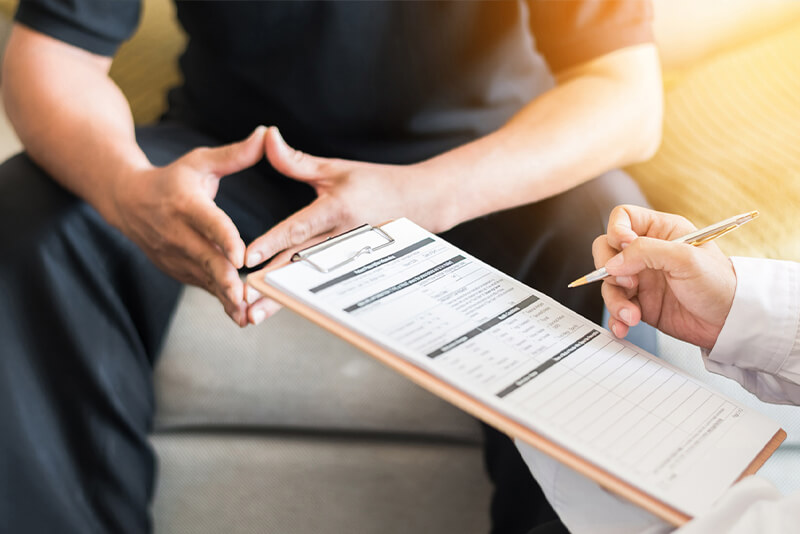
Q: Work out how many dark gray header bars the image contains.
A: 4